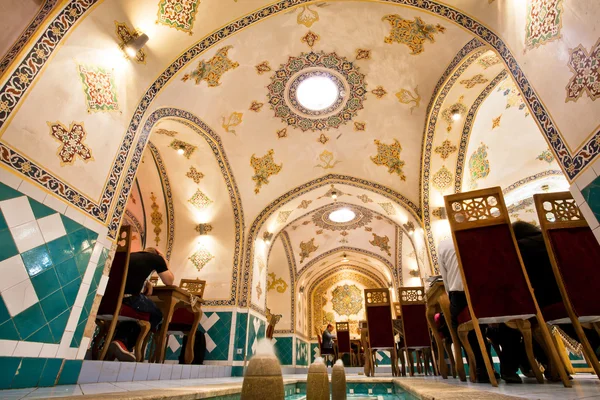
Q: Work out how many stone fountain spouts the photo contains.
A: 3